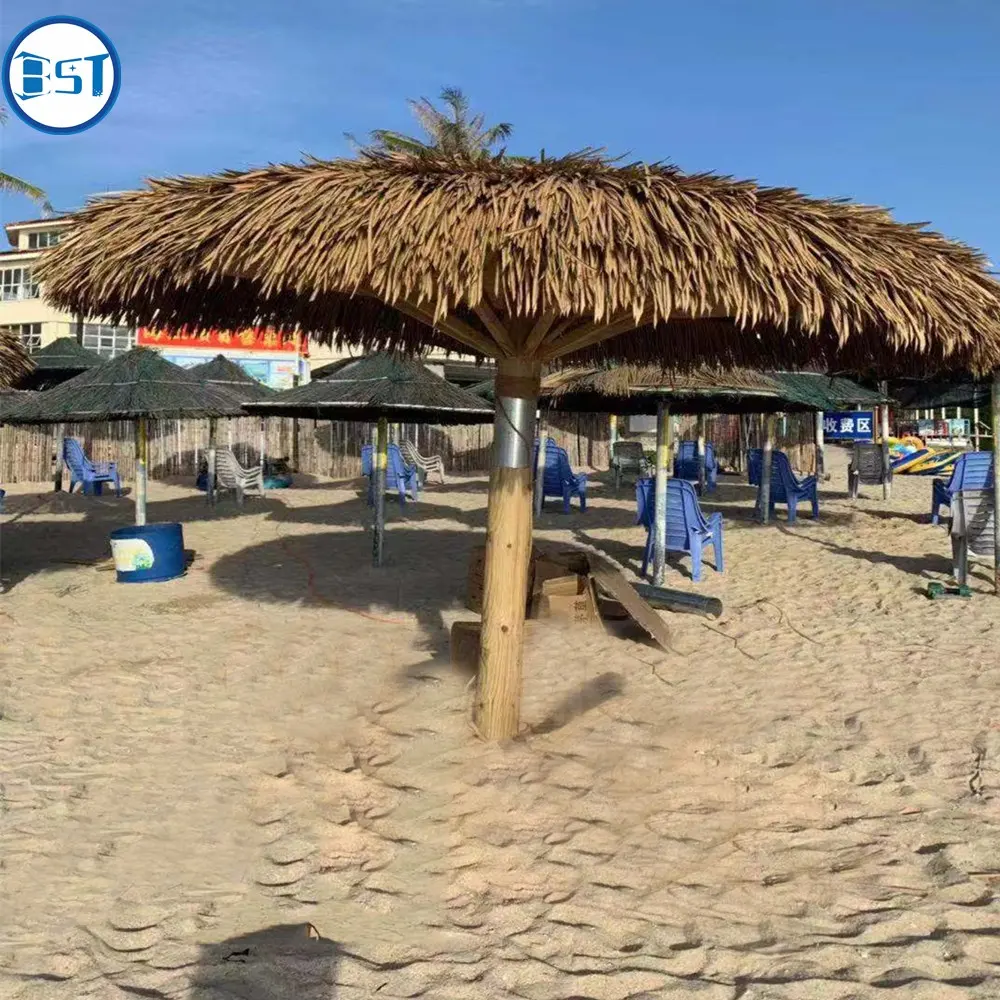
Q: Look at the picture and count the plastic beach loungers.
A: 12